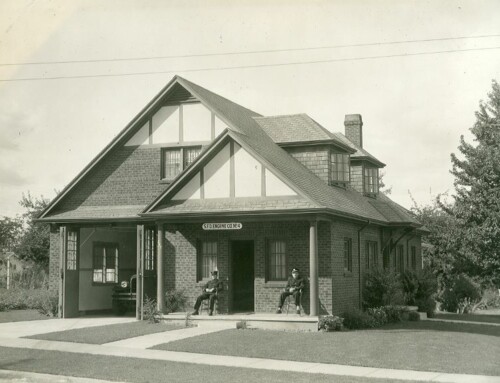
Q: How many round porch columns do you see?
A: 2